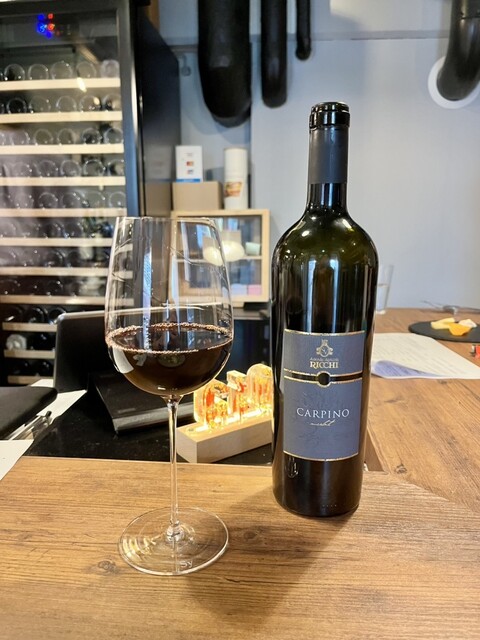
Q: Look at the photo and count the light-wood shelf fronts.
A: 11